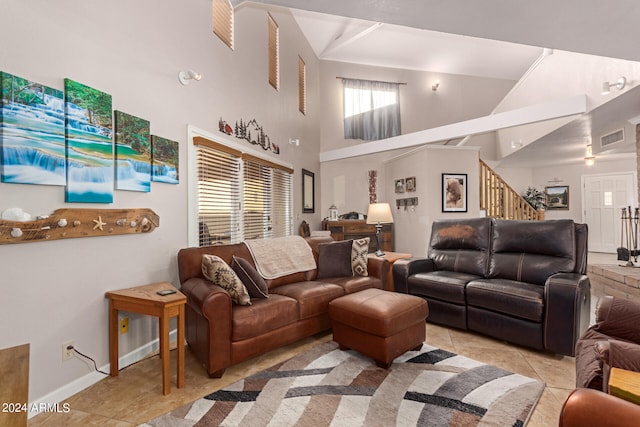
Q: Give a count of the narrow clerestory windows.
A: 3